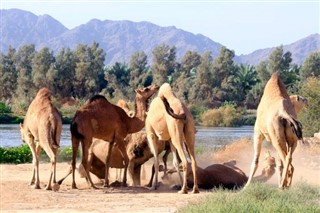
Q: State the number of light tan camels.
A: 3